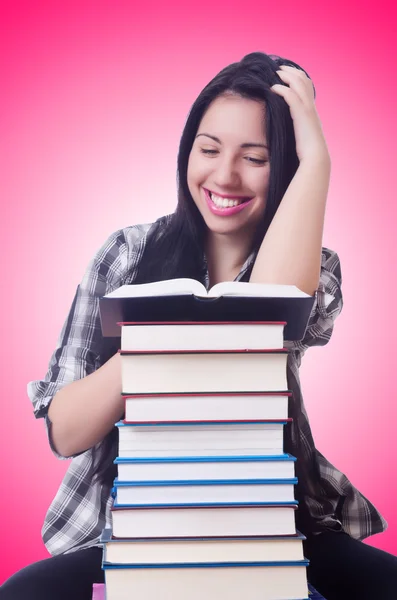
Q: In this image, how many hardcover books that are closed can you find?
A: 9